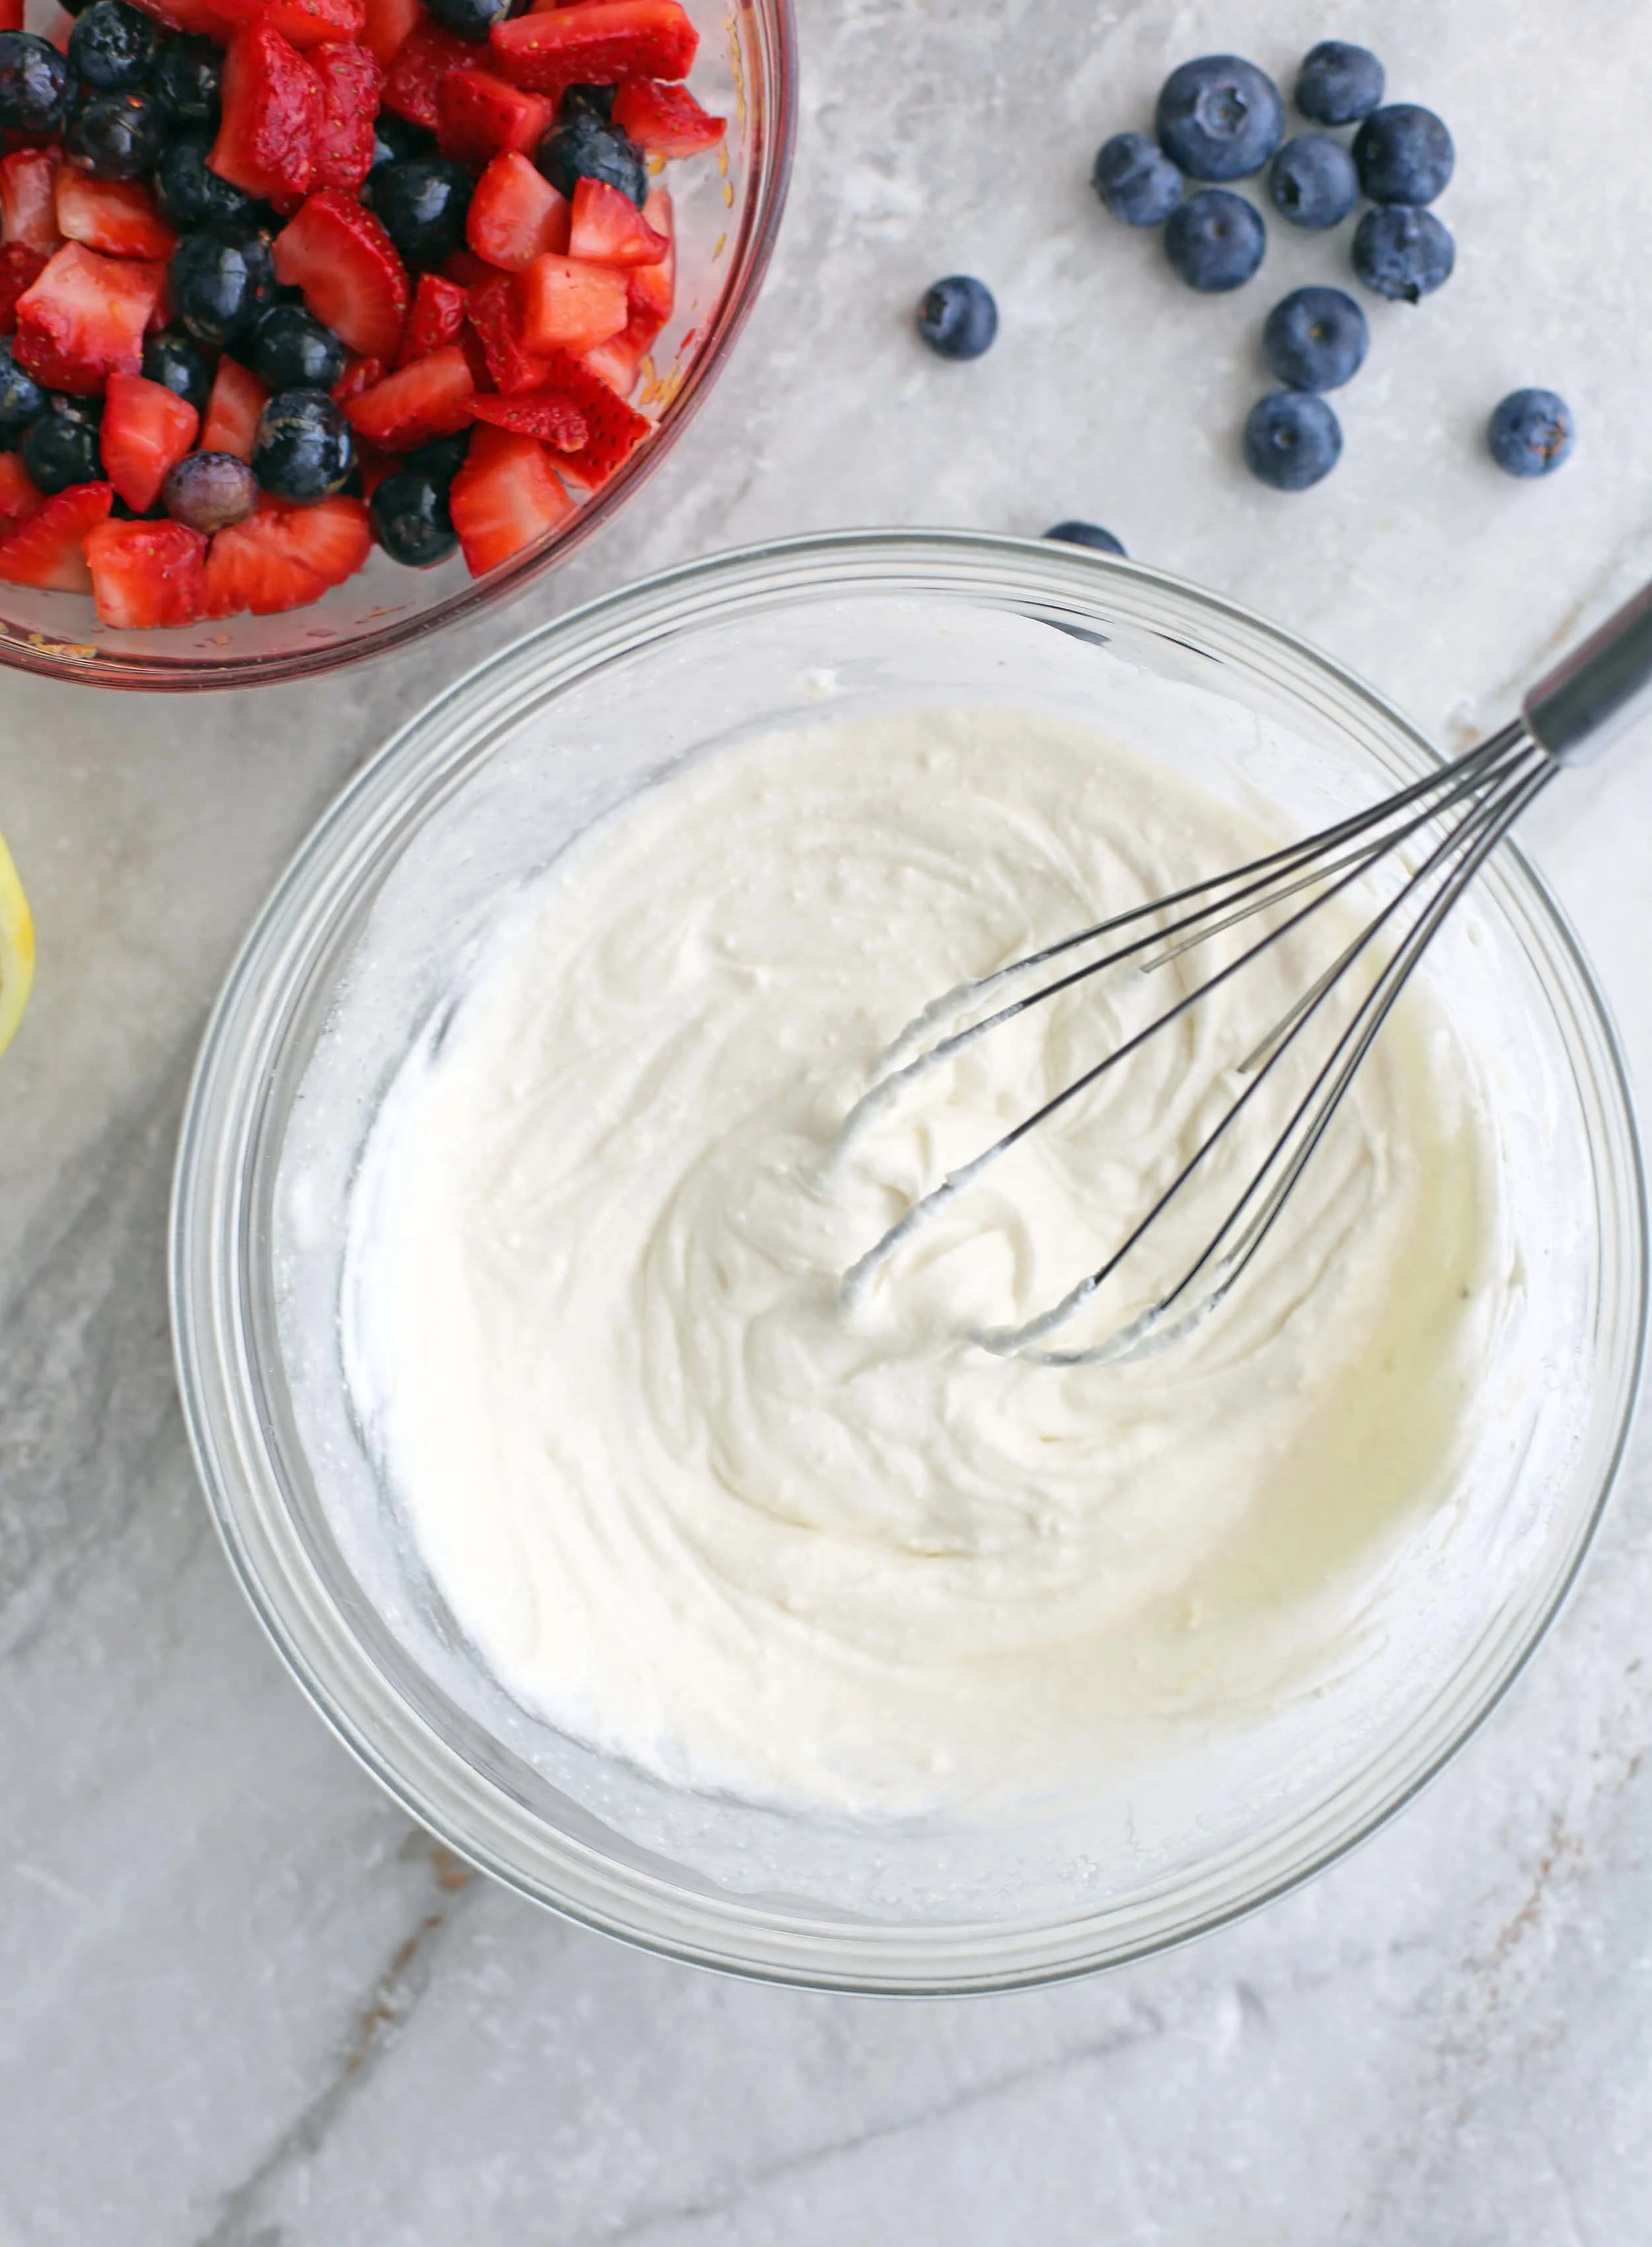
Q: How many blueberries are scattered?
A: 12